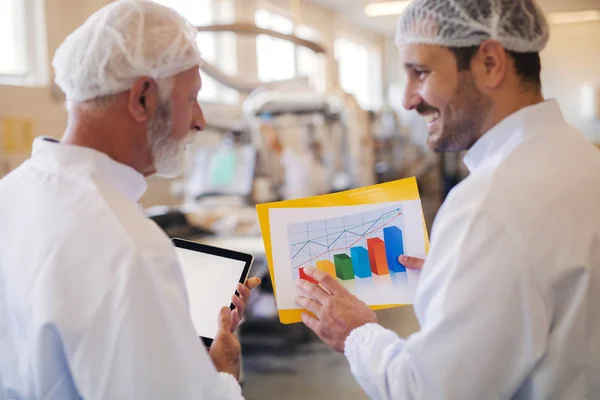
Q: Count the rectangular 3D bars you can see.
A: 6